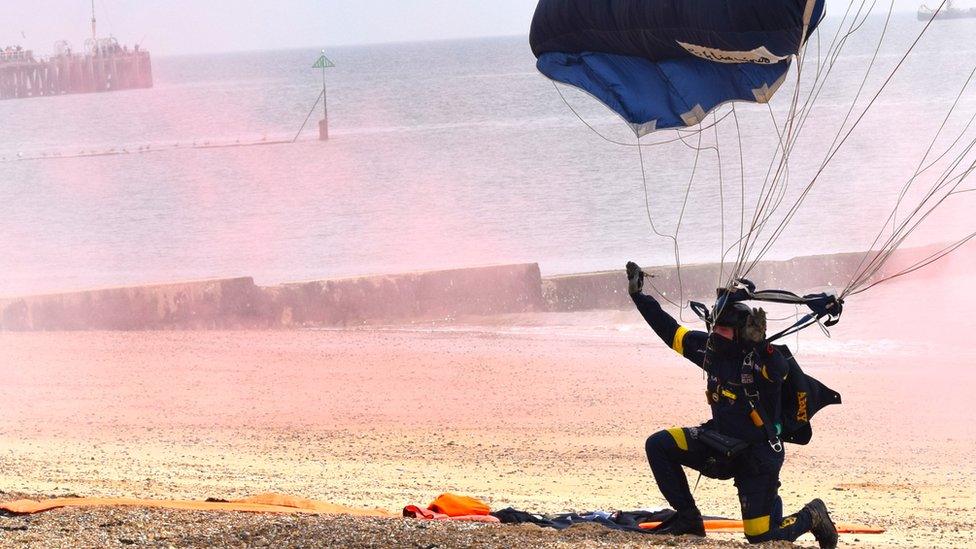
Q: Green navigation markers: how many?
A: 1